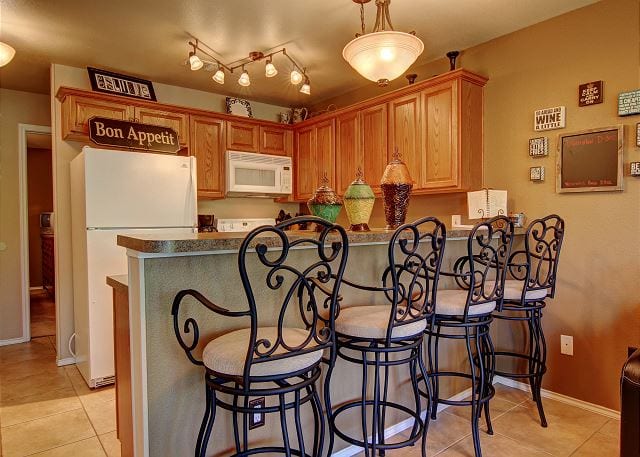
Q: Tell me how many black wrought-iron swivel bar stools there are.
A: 4